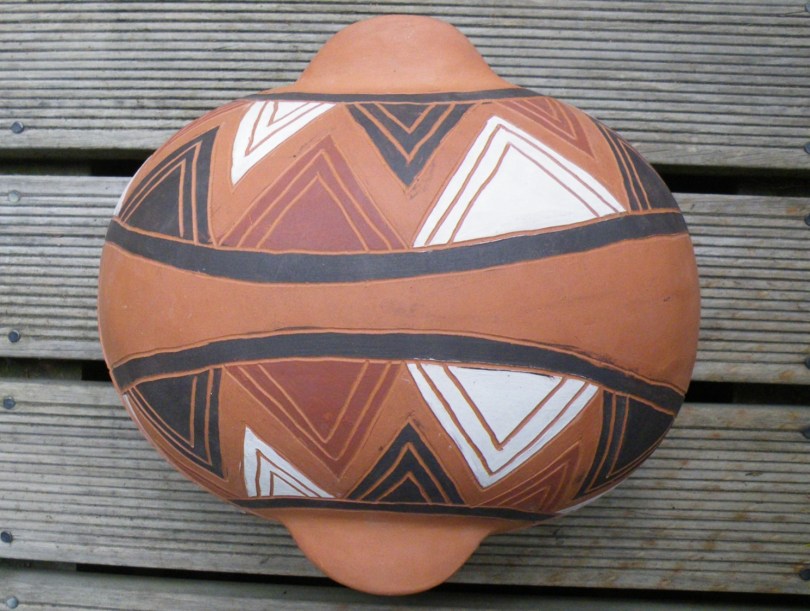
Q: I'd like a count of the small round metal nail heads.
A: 12